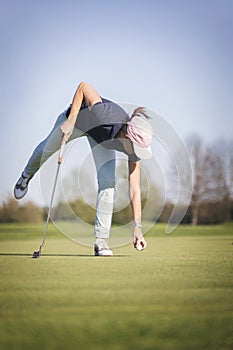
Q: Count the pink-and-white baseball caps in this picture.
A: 1